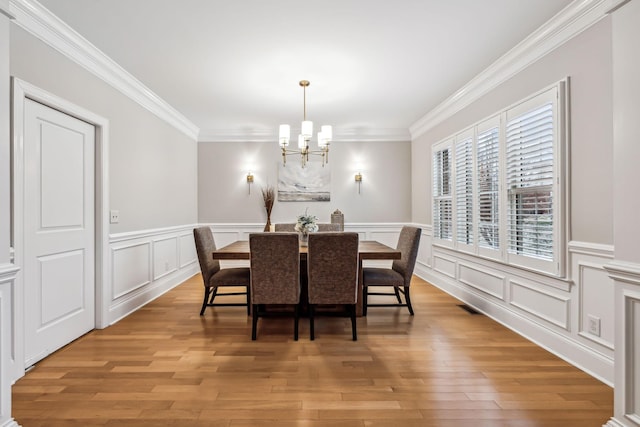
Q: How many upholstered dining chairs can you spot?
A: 6